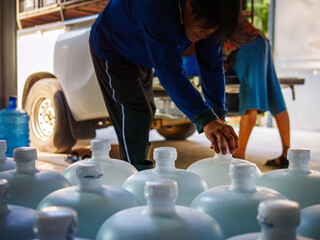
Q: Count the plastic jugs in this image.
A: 14